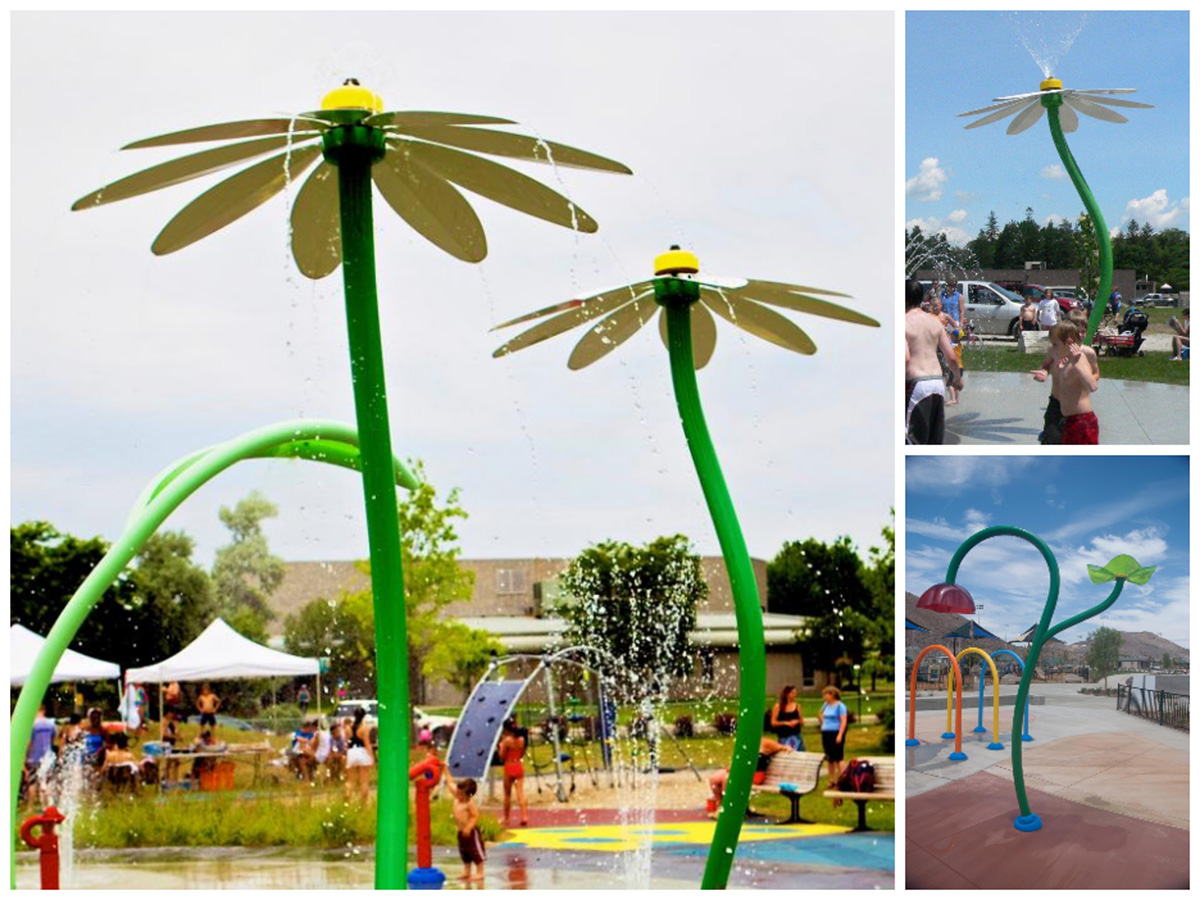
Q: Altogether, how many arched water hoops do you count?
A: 3